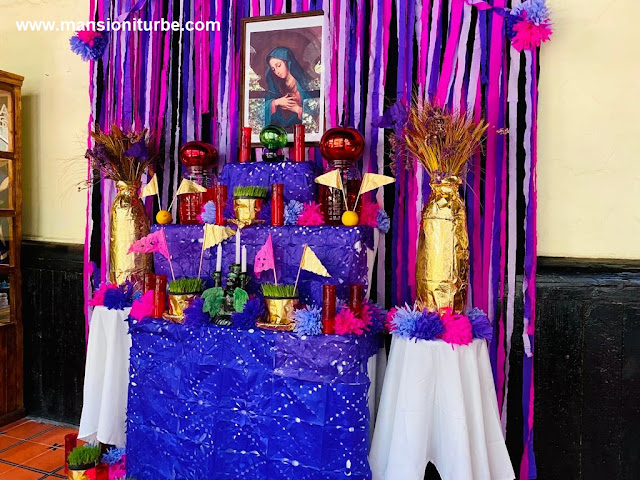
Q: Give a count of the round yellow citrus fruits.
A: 2